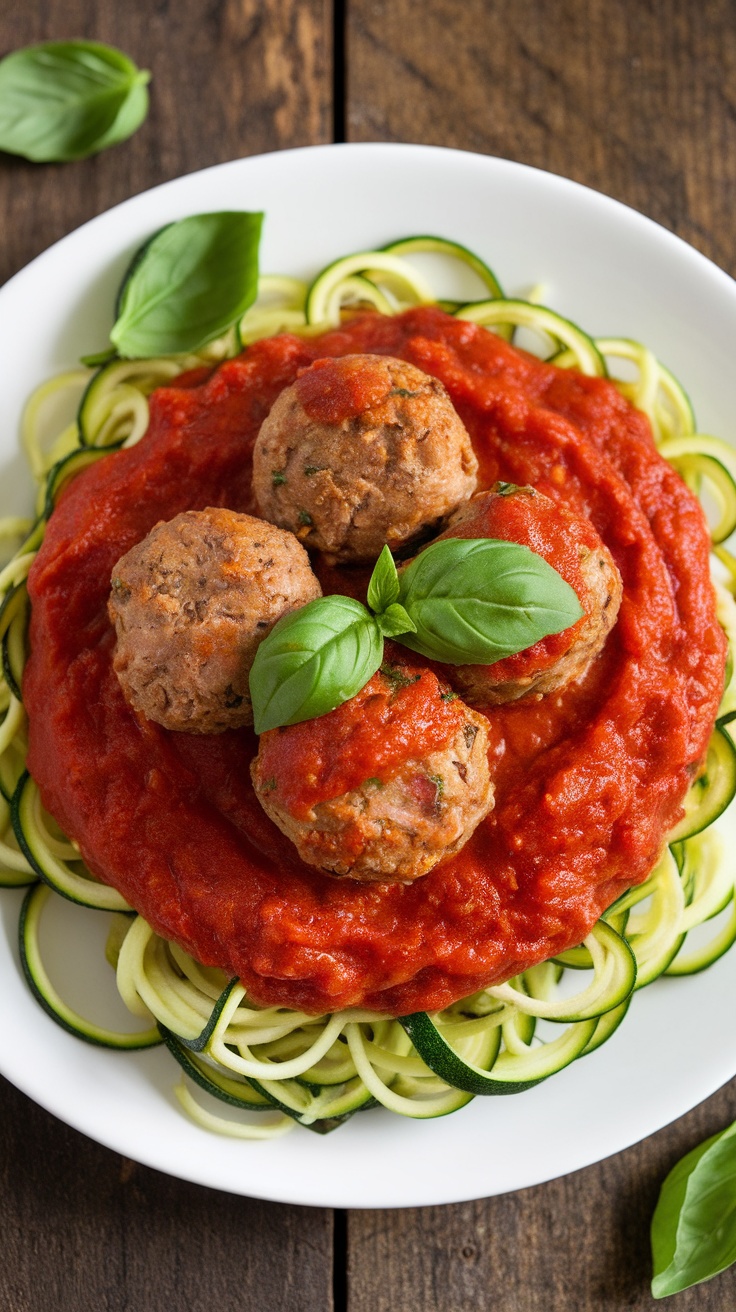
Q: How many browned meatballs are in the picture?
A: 4